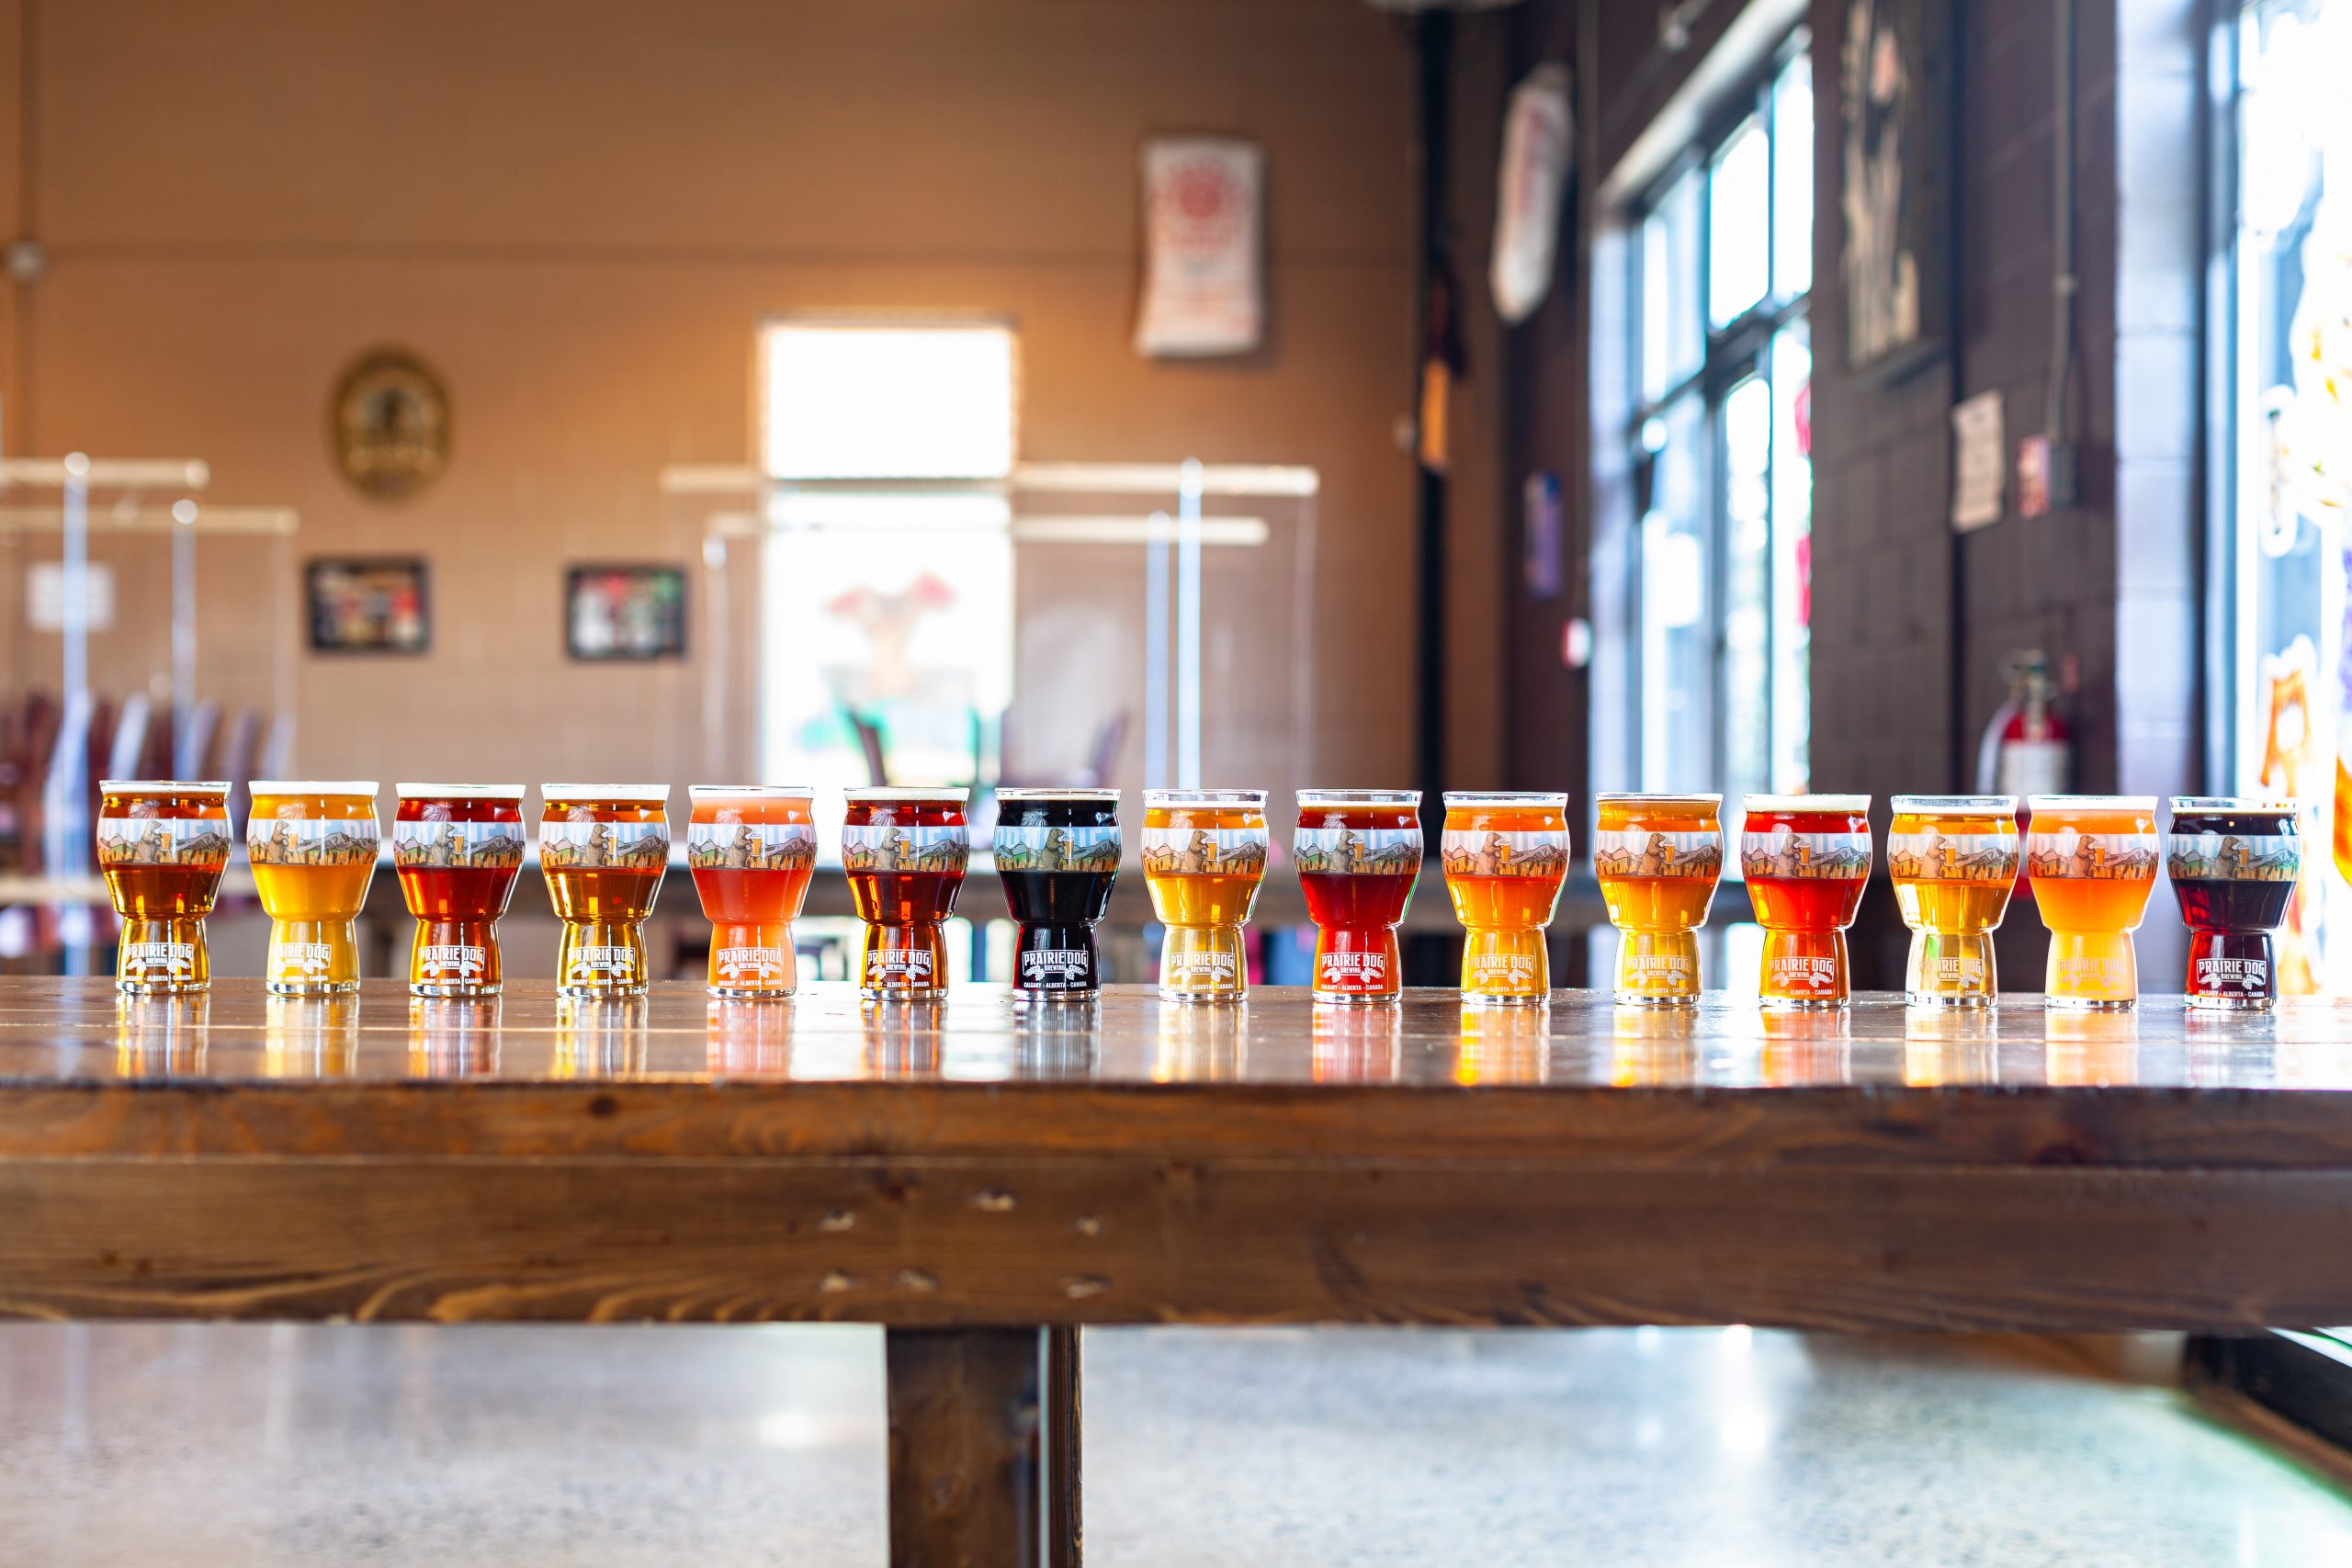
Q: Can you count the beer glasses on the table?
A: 15